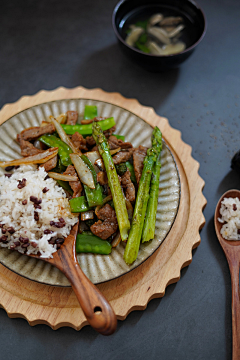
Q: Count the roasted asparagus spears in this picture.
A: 3